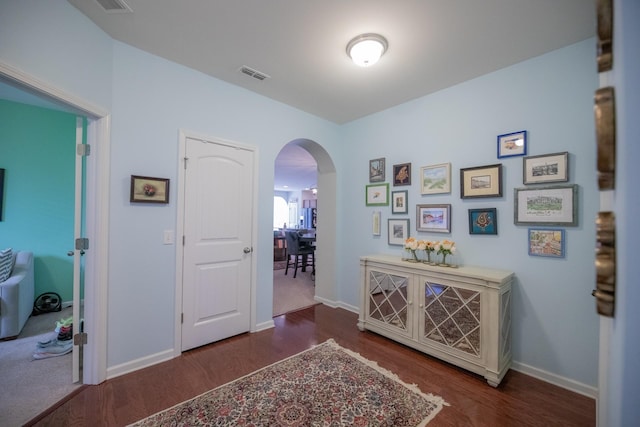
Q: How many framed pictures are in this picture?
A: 15